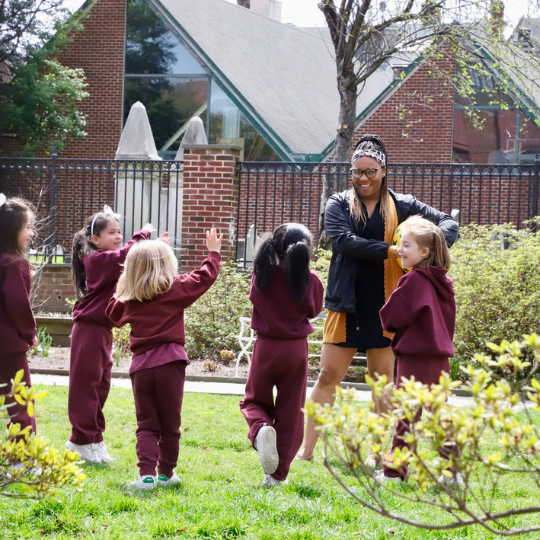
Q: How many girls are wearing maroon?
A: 5